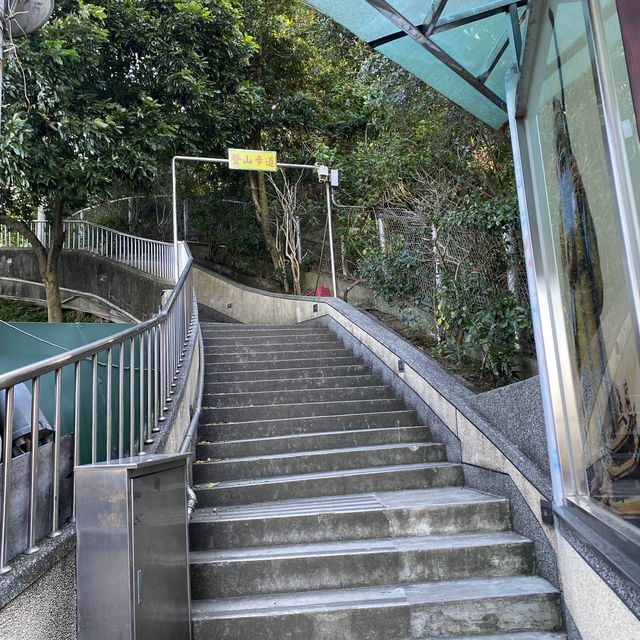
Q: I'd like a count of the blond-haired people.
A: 0